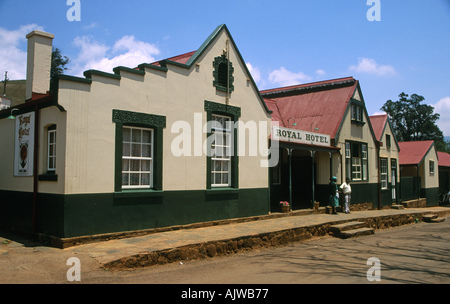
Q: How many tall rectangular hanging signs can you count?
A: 1